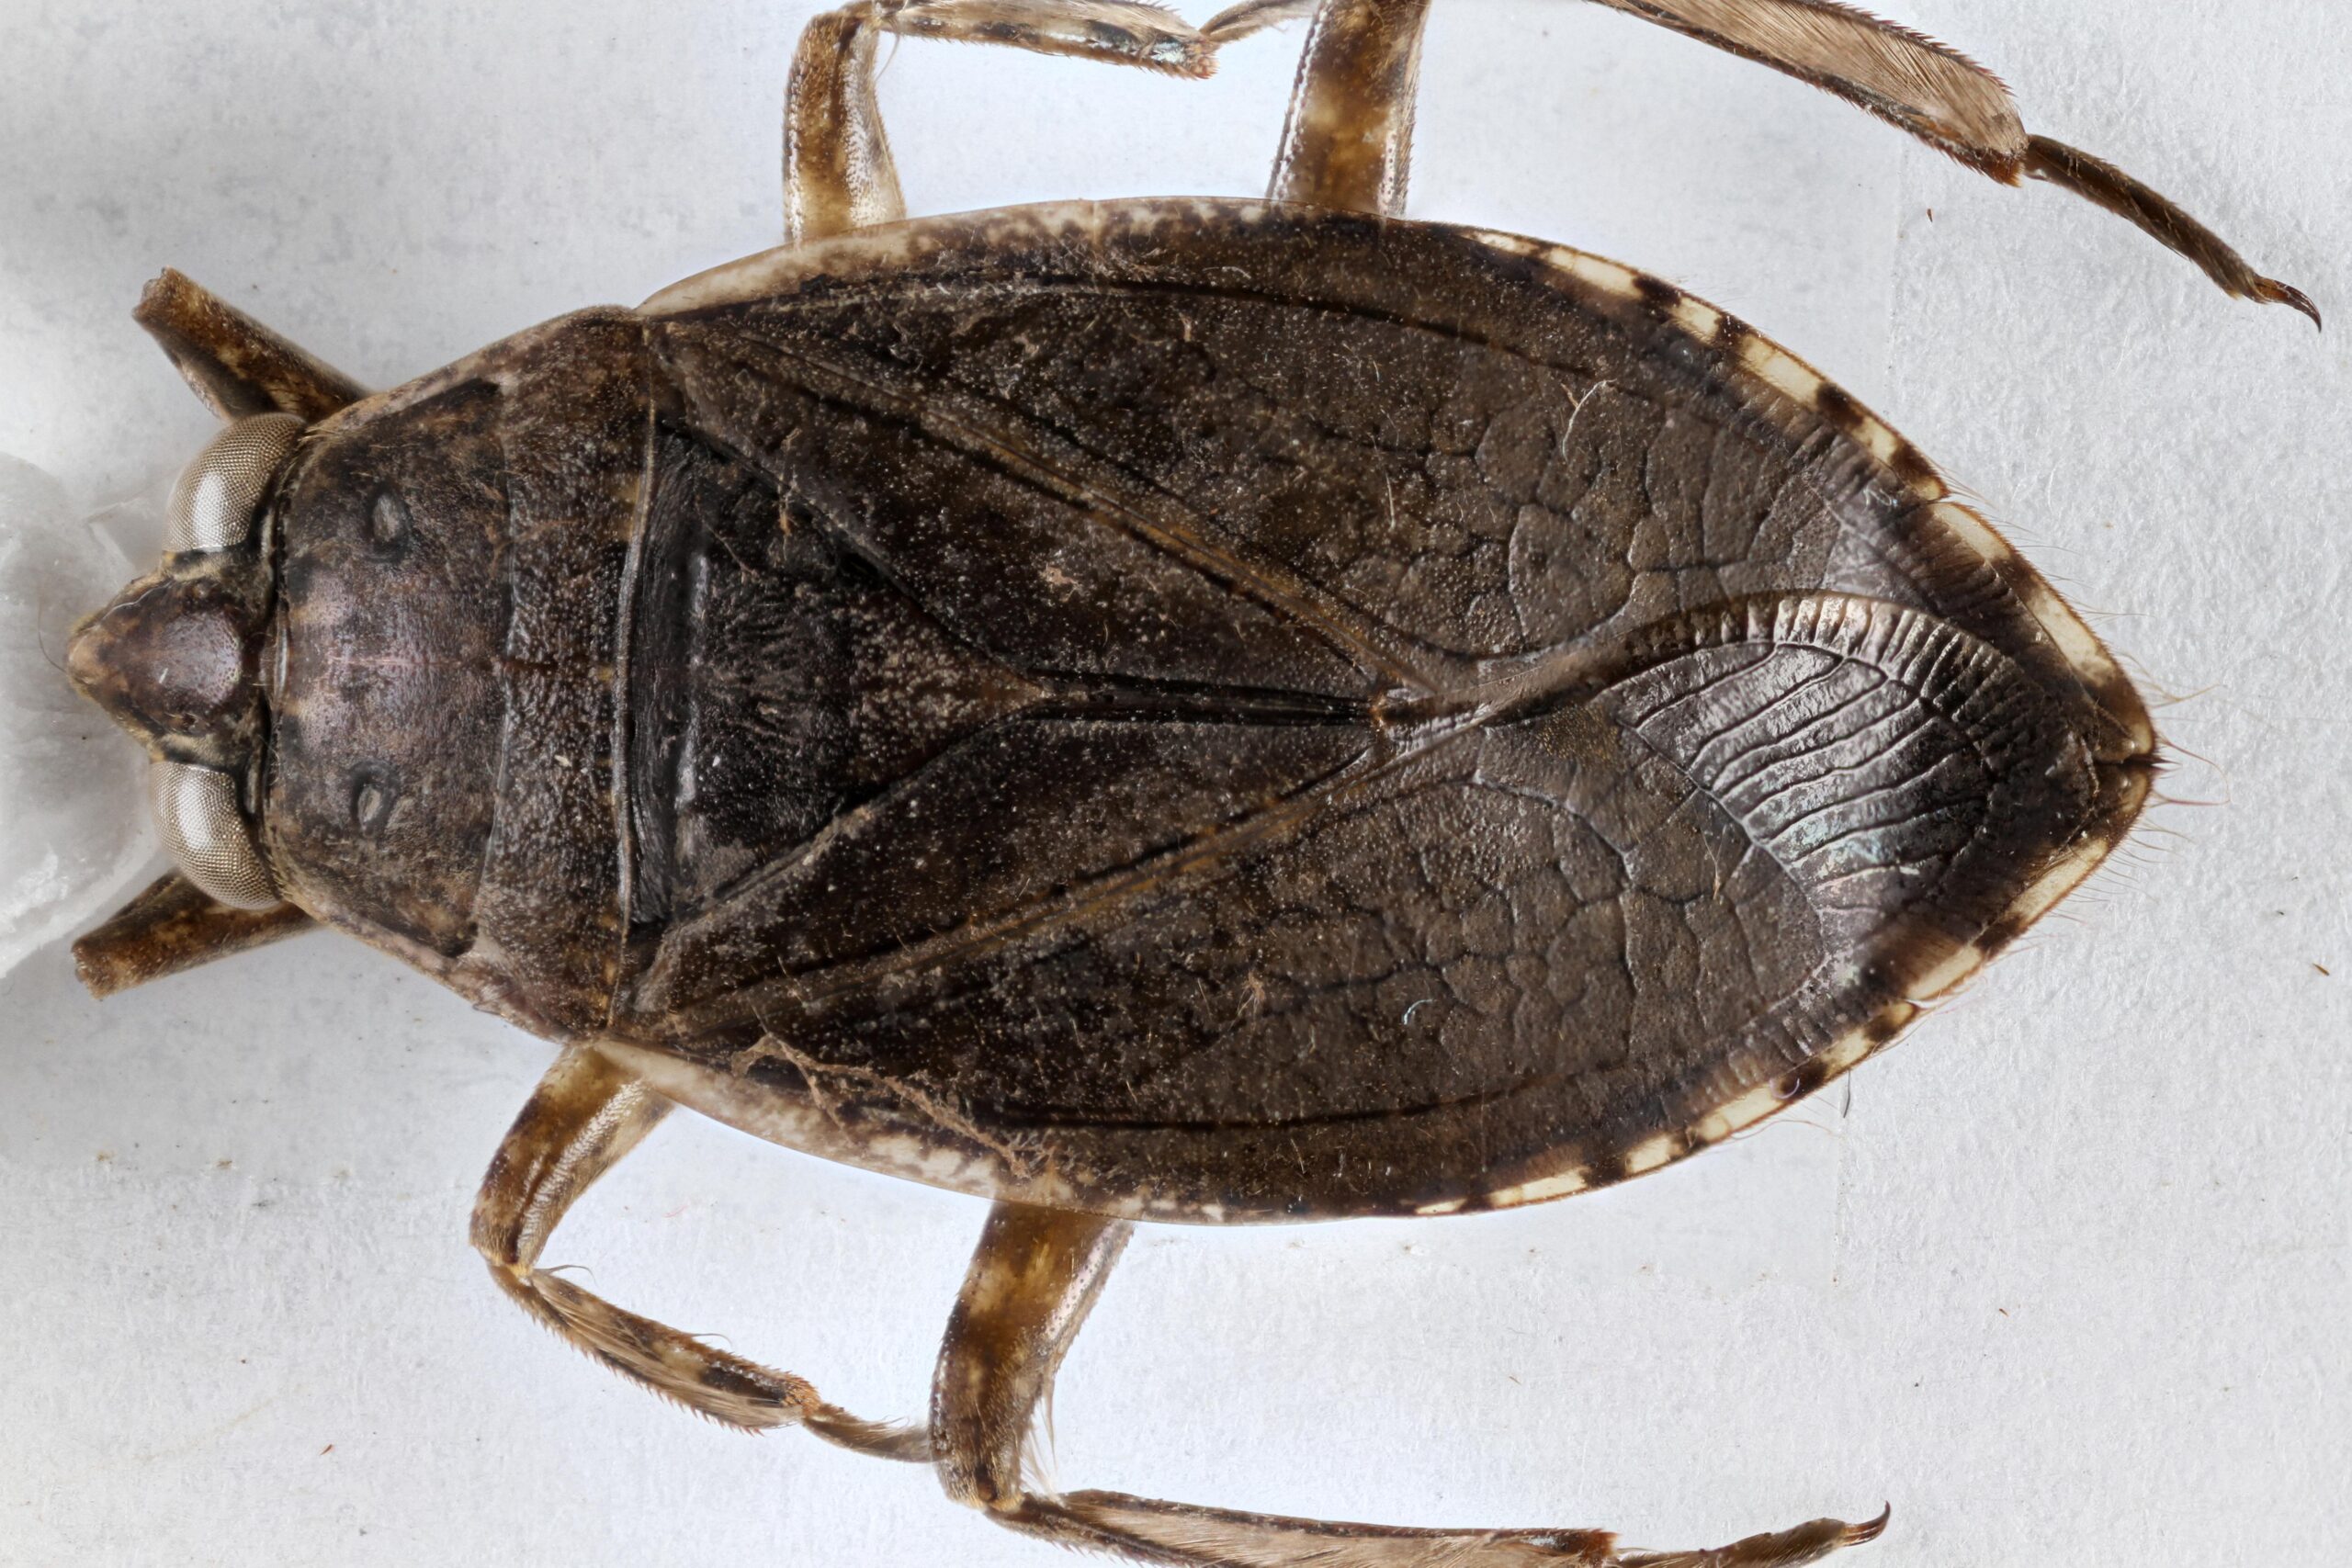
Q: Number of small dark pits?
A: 2